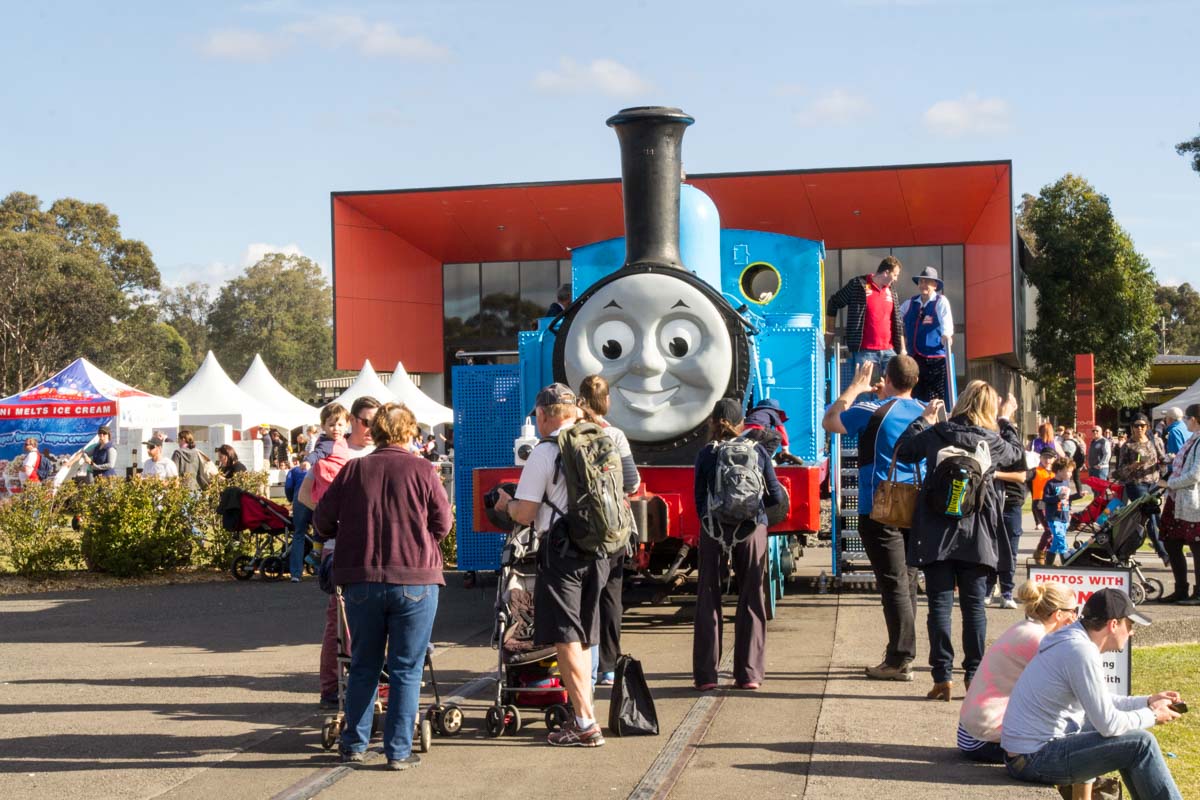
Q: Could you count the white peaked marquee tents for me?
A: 4